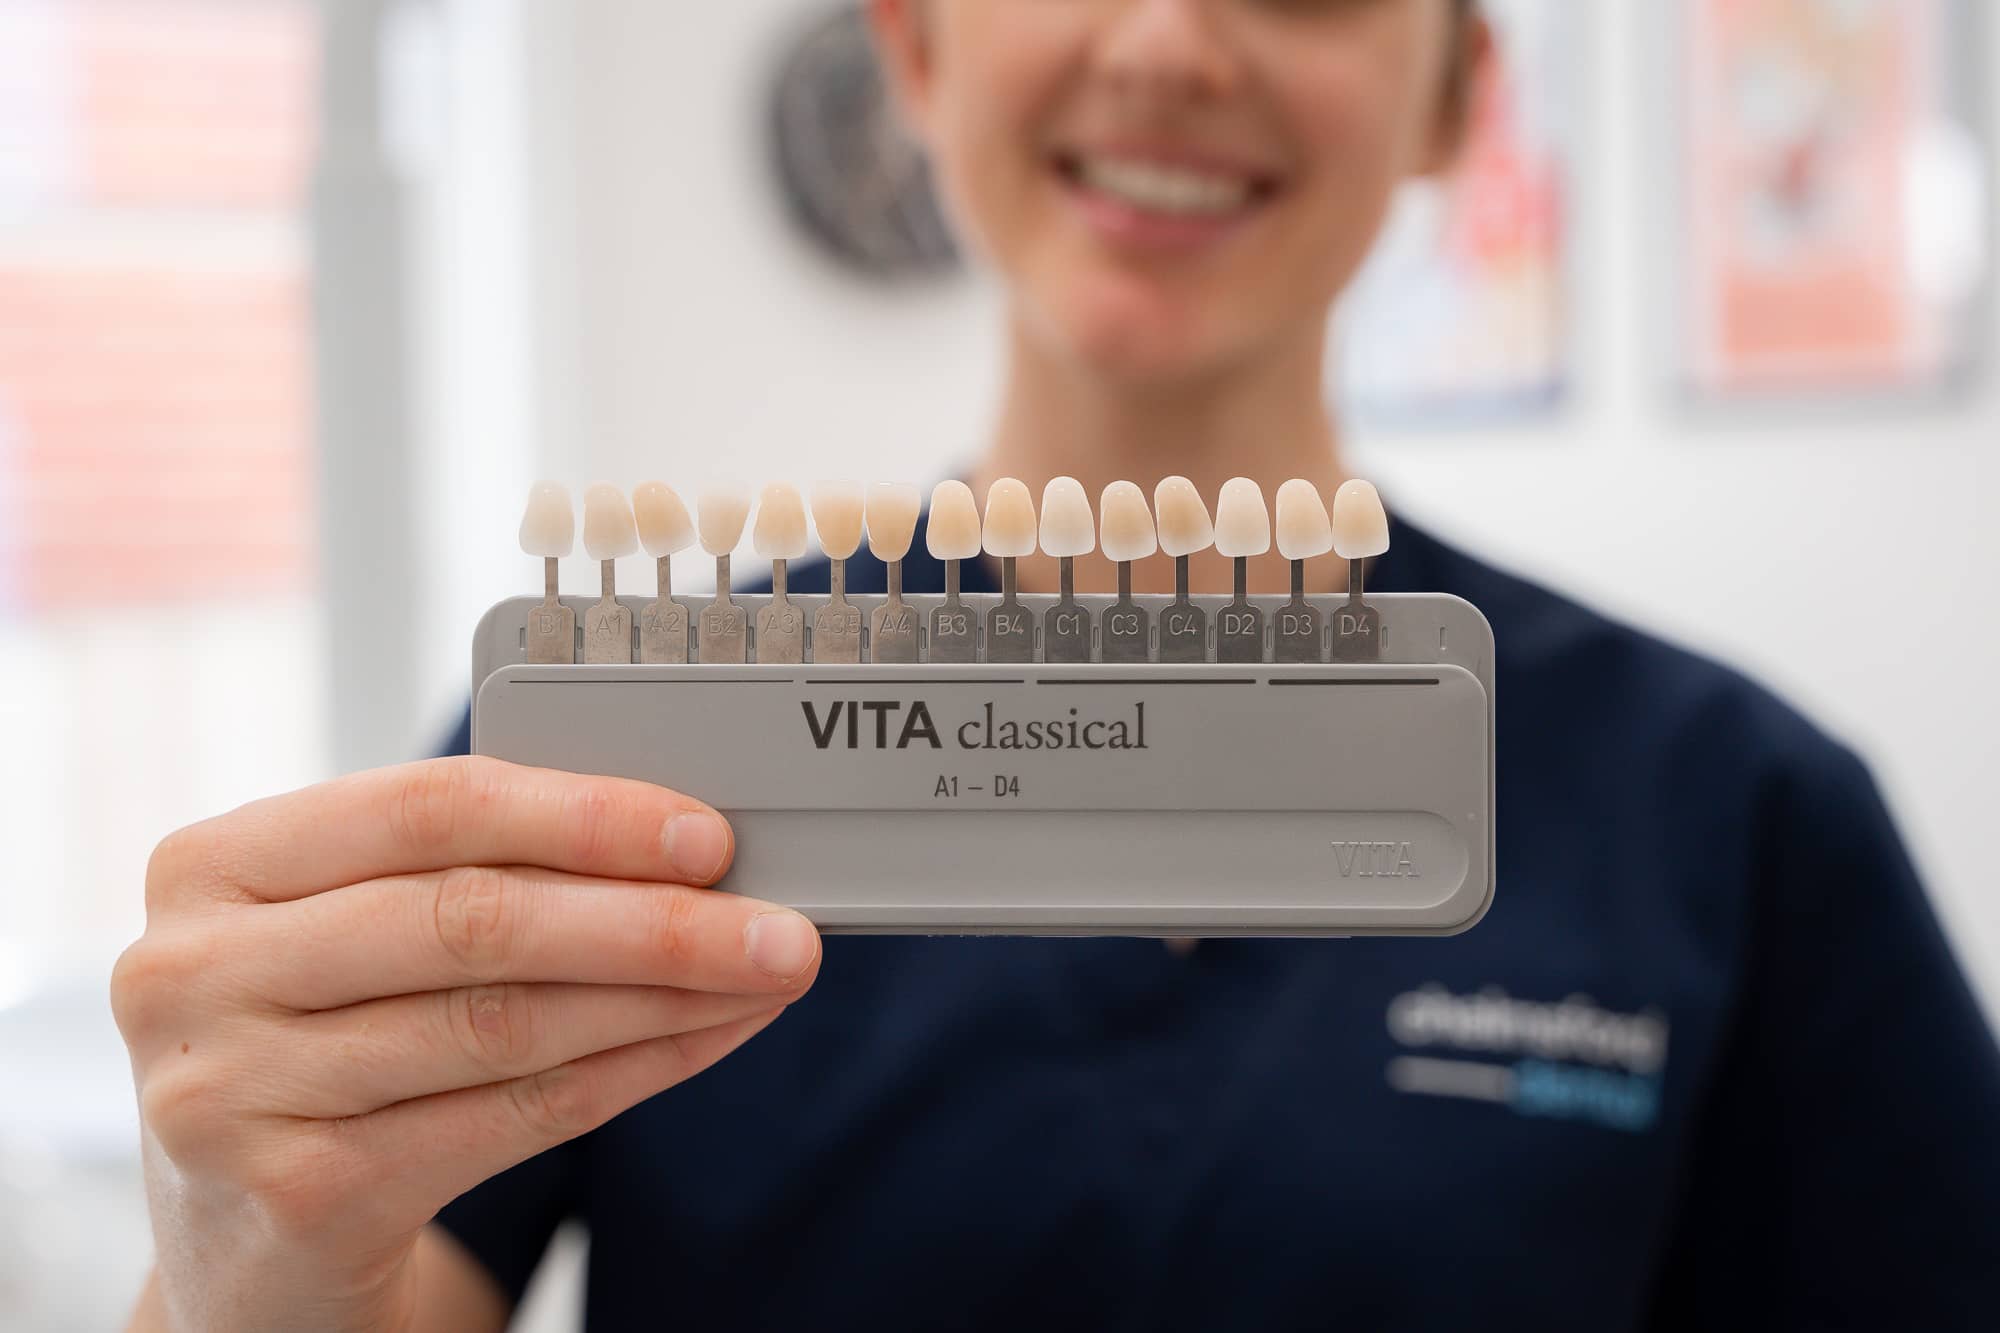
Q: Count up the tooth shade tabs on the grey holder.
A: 15